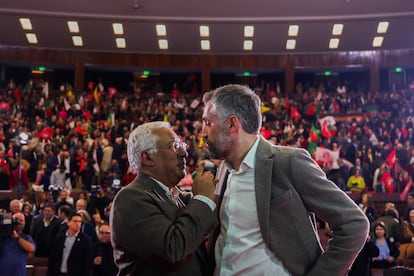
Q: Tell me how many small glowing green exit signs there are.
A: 5